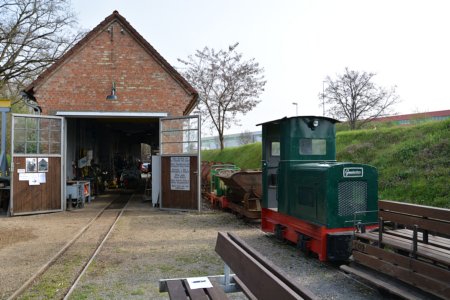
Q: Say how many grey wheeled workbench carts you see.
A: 1